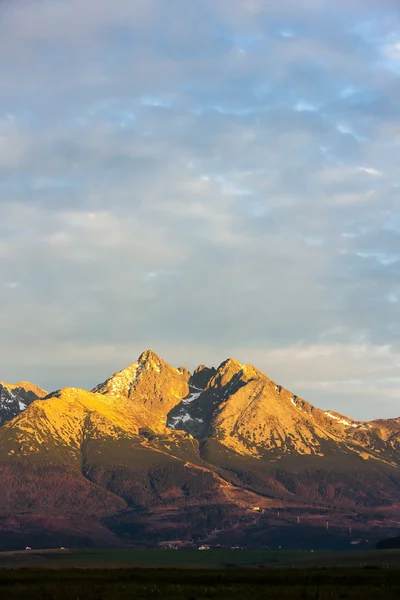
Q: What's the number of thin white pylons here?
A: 4